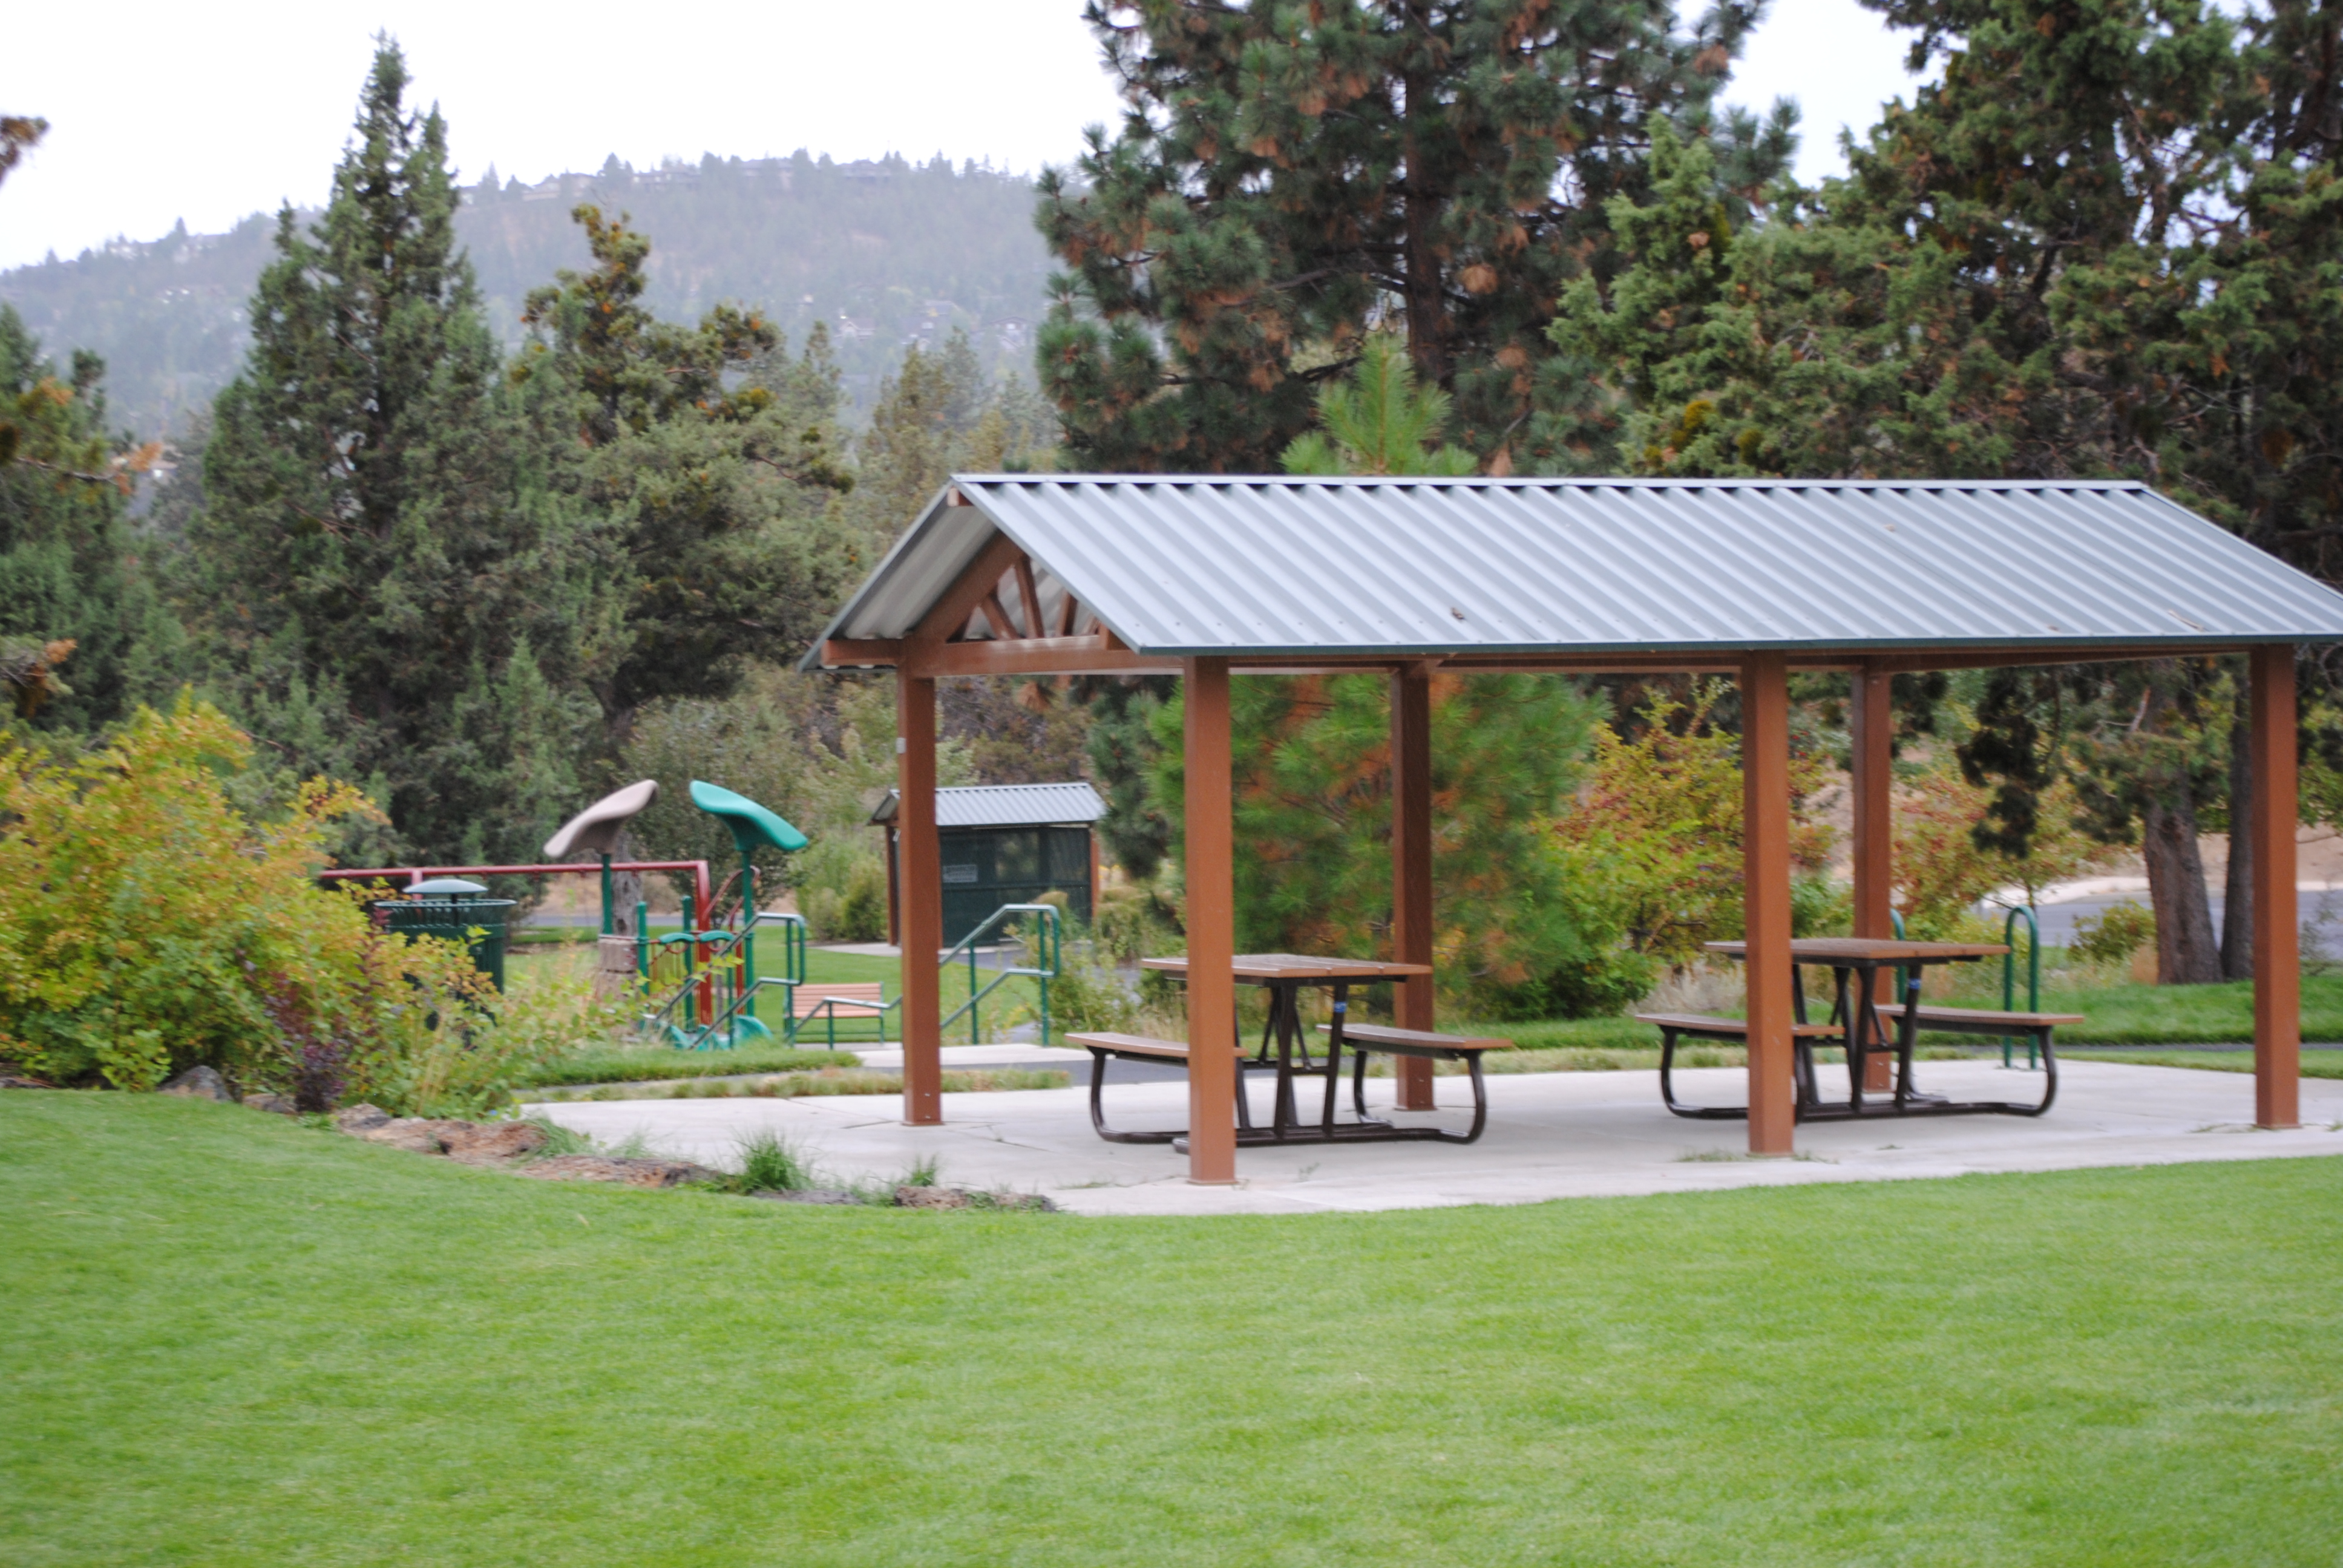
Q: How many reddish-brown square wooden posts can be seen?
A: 6